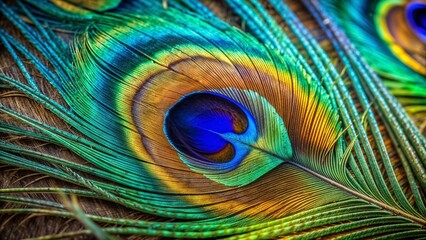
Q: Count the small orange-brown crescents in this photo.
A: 2